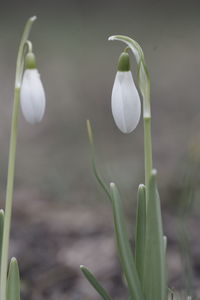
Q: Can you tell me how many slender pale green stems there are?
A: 2